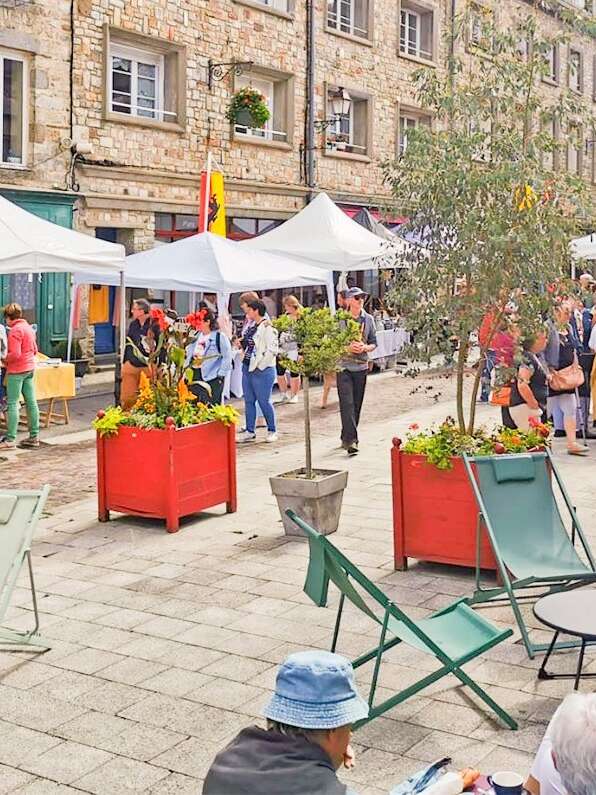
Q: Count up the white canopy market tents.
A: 4